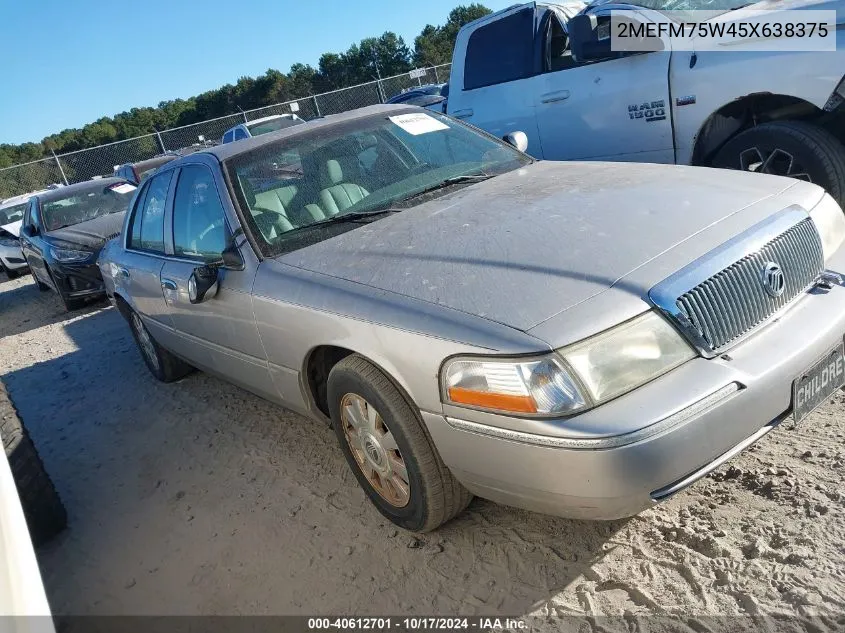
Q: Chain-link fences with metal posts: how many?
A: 1